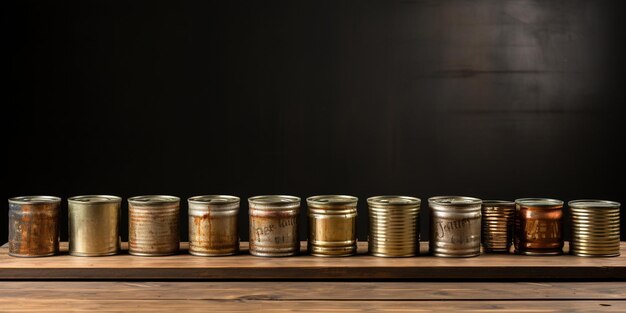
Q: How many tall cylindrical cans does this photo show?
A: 11